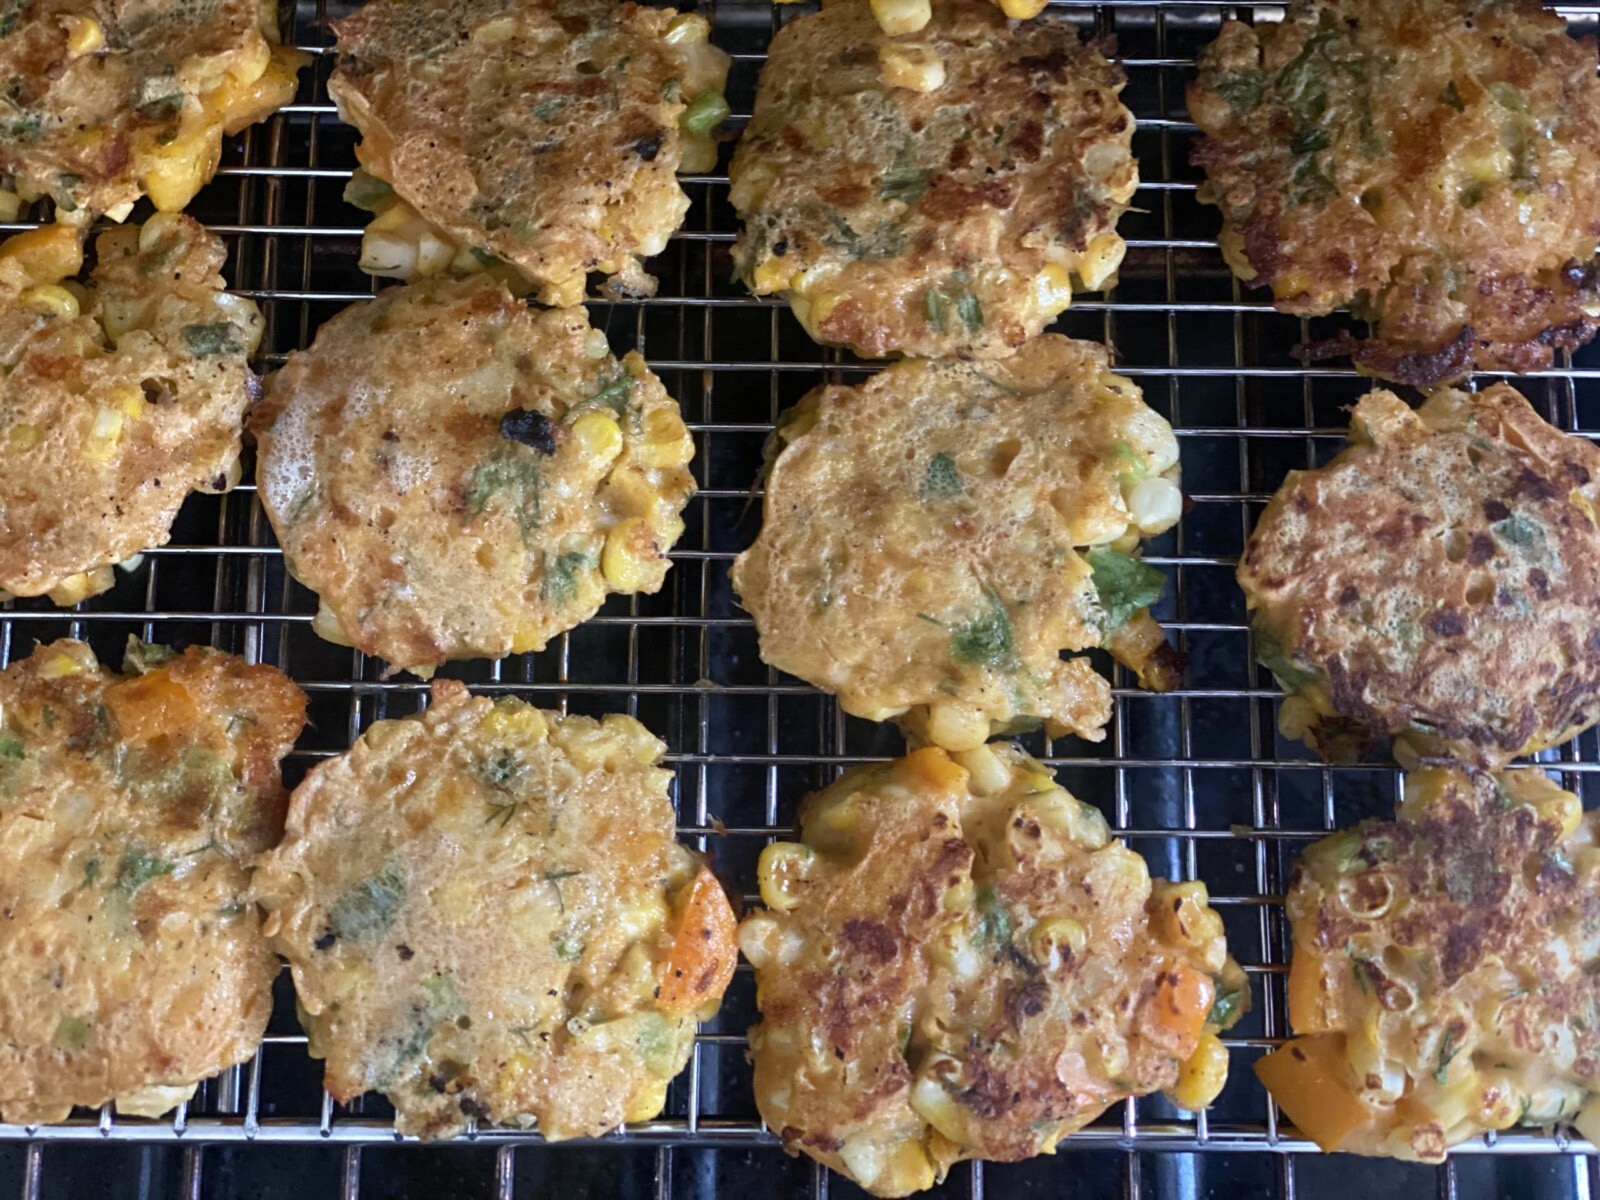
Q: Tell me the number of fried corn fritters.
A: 12